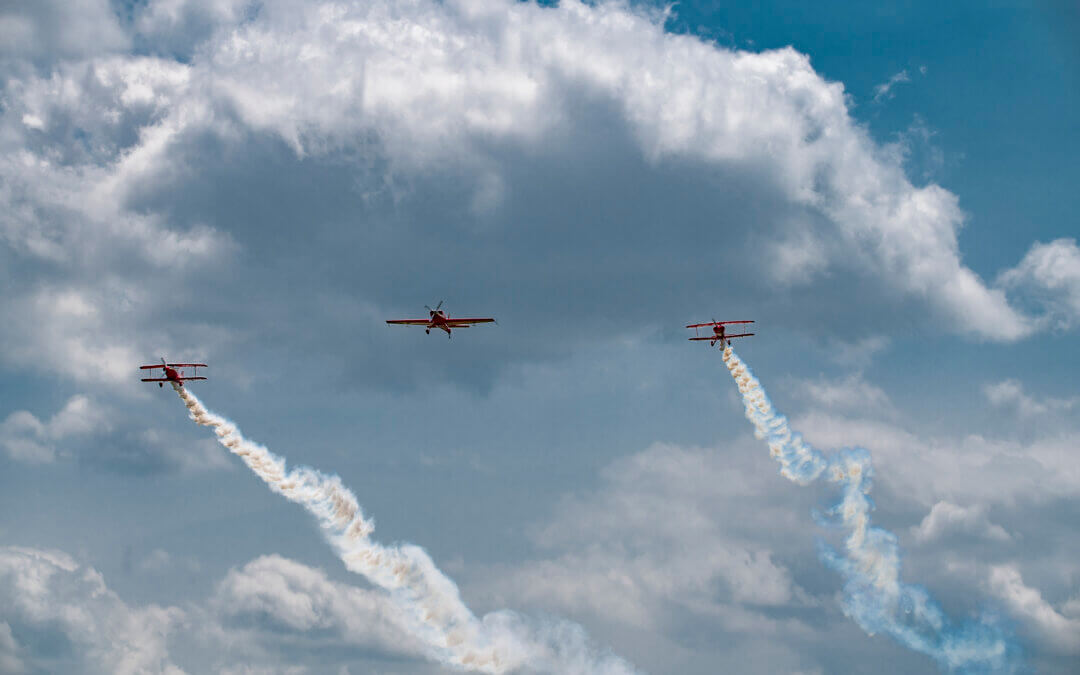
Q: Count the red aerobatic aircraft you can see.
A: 3